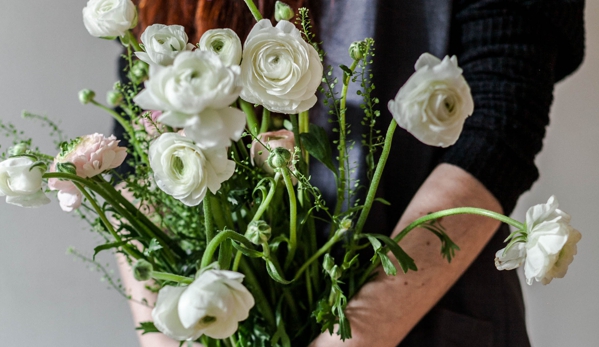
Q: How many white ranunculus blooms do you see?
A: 10